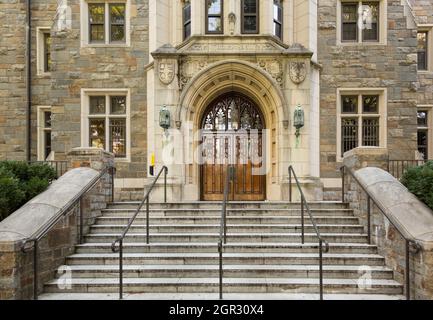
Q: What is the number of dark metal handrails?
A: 5